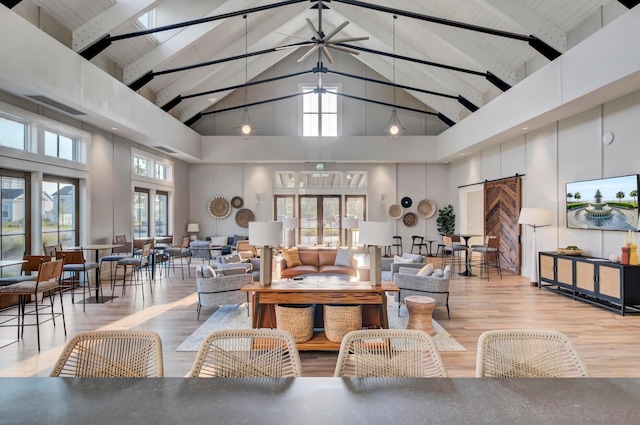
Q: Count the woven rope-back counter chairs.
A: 4